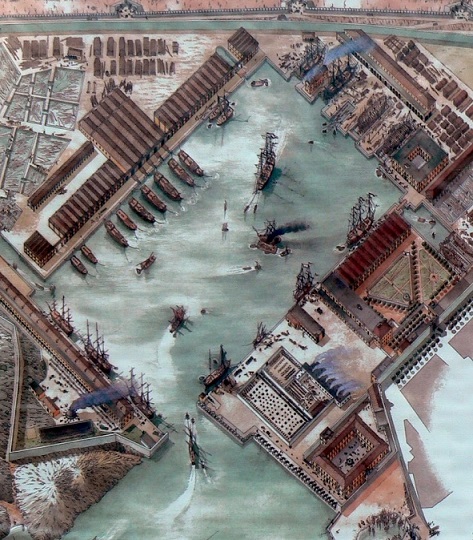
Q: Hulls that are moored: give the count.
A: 9